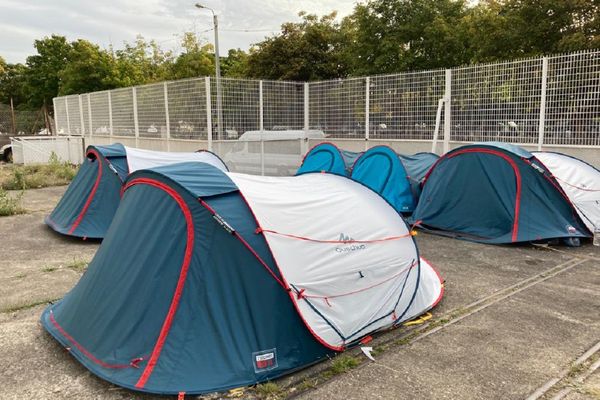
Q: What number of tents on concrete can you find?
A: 5